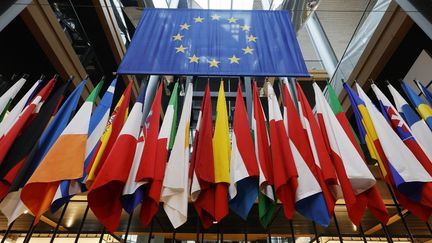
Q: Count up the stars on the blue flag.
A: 12